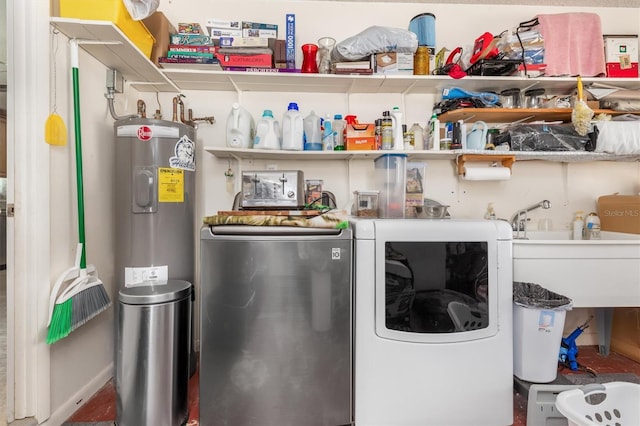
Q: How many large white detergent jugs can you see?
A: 3